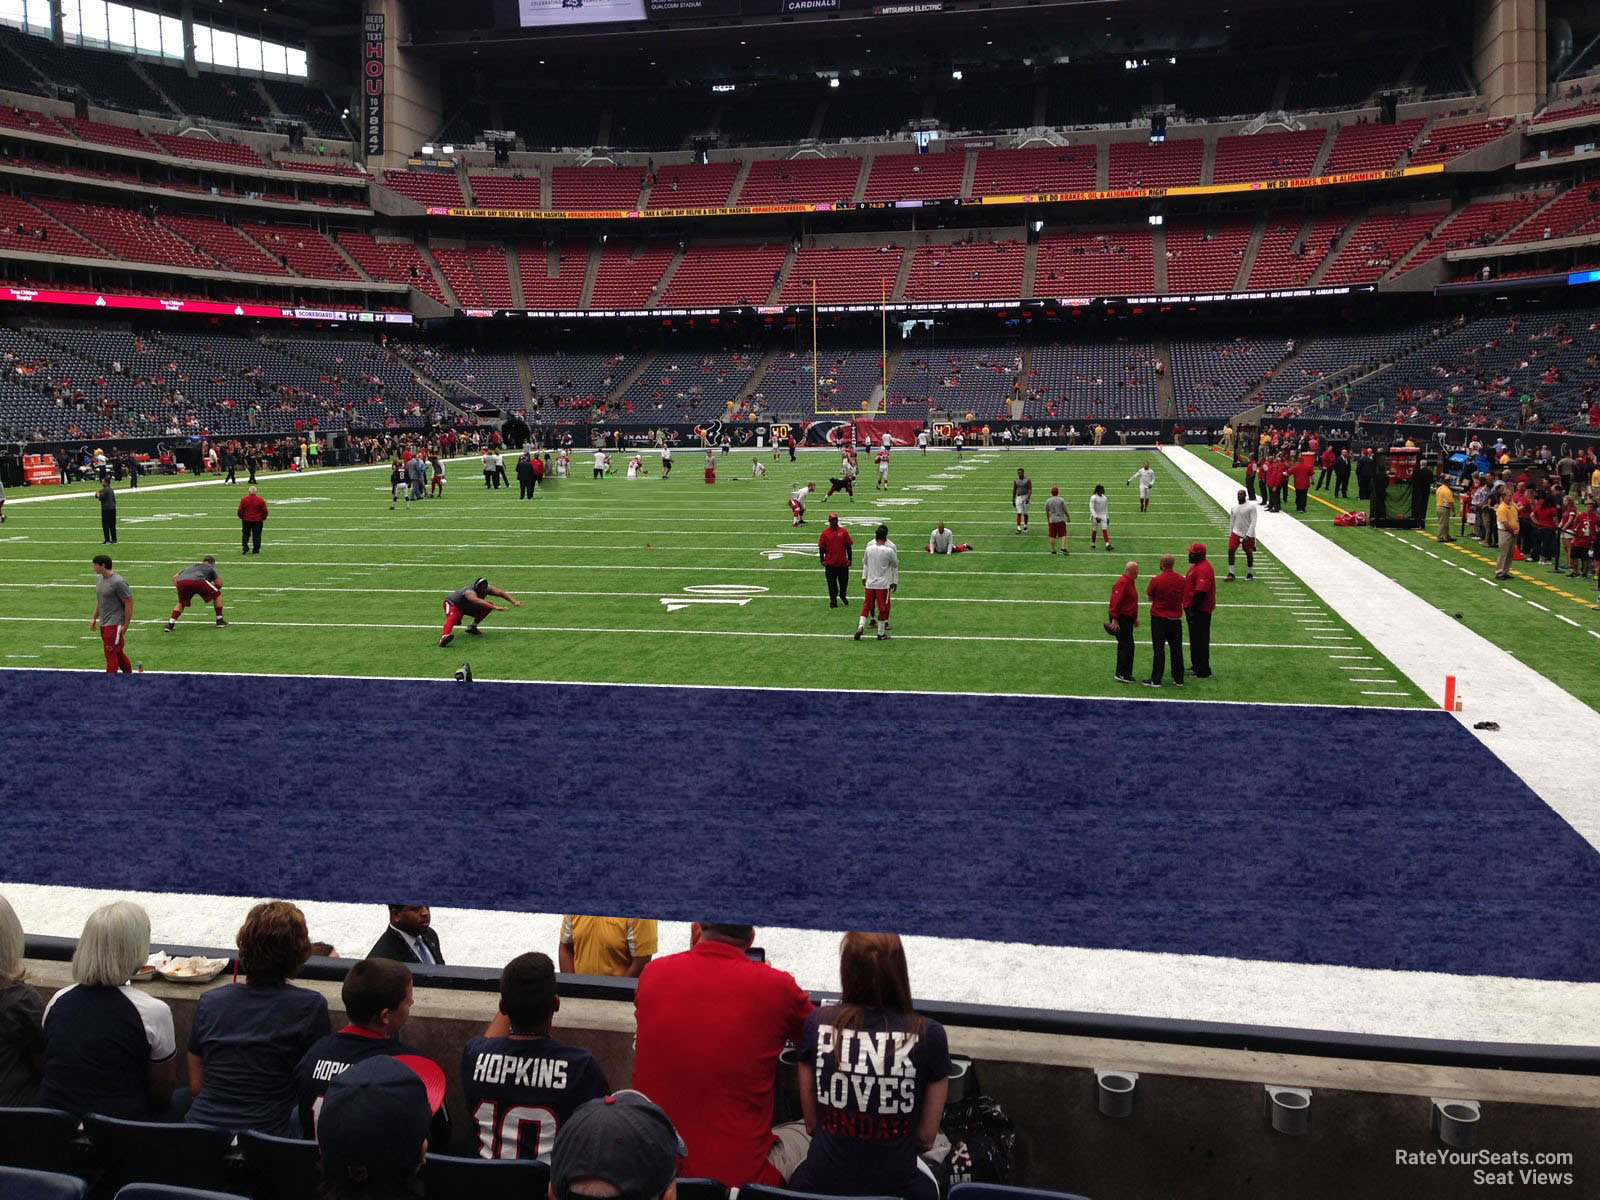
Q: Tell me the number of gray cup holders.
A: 5